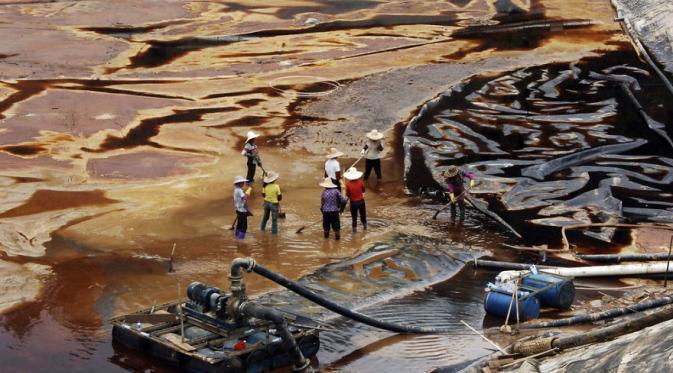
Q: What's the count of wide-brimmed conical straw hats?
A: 8